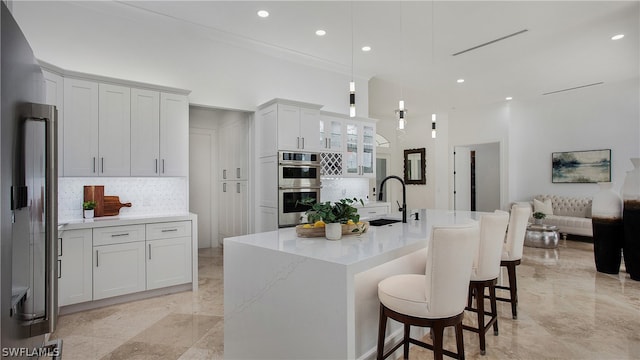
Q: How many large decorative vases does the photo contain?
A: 2